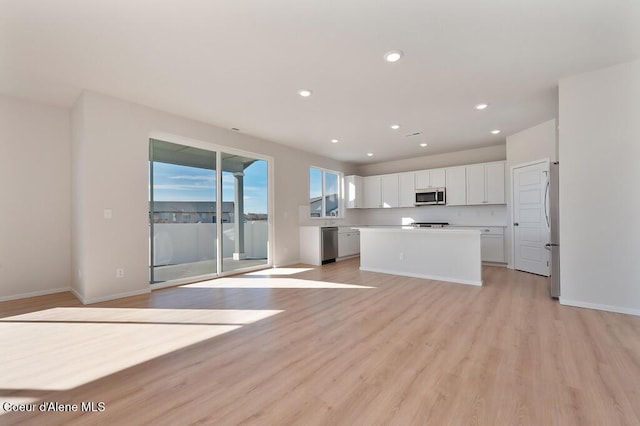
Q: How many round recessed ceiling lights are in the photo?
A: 8